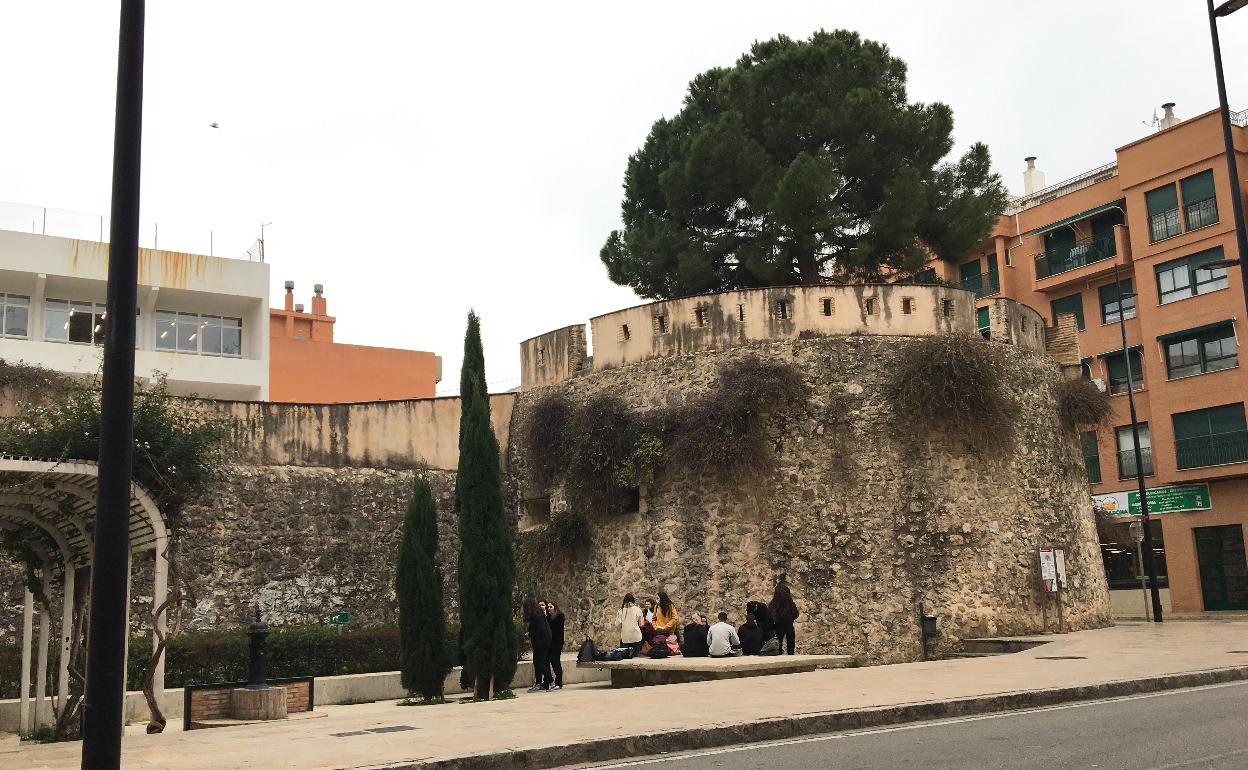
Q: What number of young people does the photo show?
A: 12